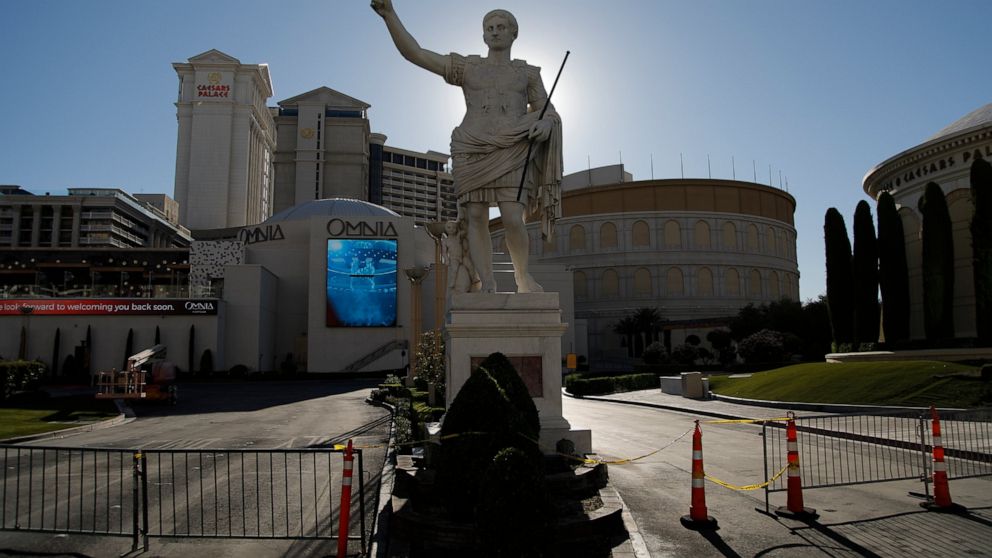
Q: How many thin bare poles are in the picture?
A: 10